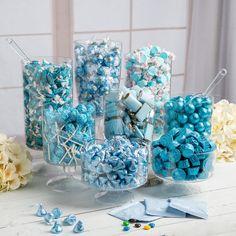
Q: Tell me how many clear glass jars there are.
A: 8